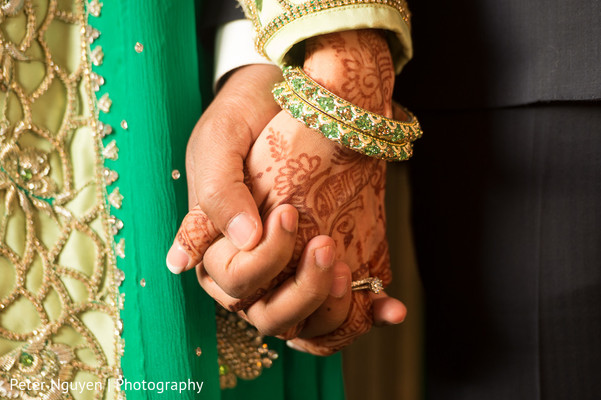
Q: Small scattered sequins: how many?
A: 5